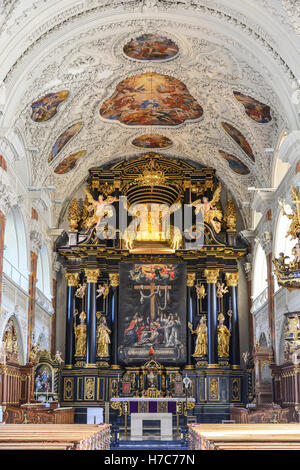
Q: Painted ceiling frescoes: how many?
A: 9